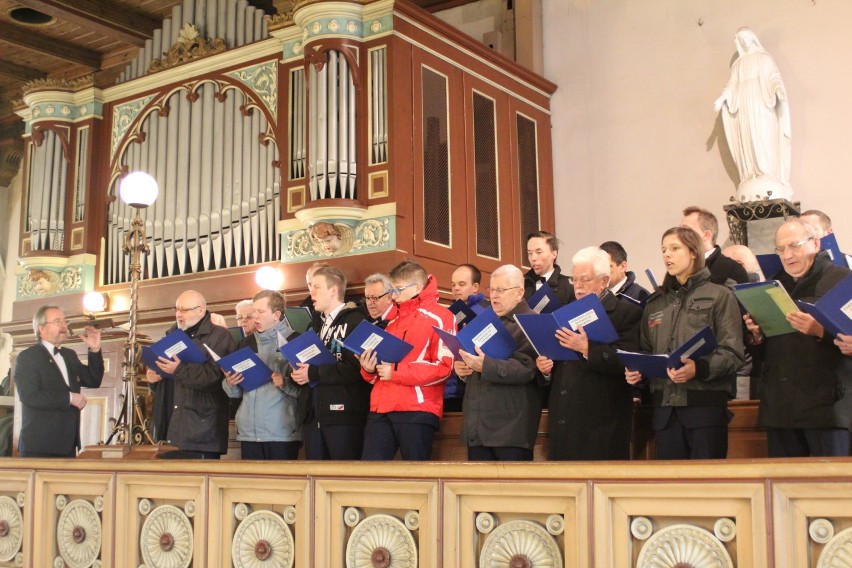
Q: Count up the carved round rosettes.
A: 8